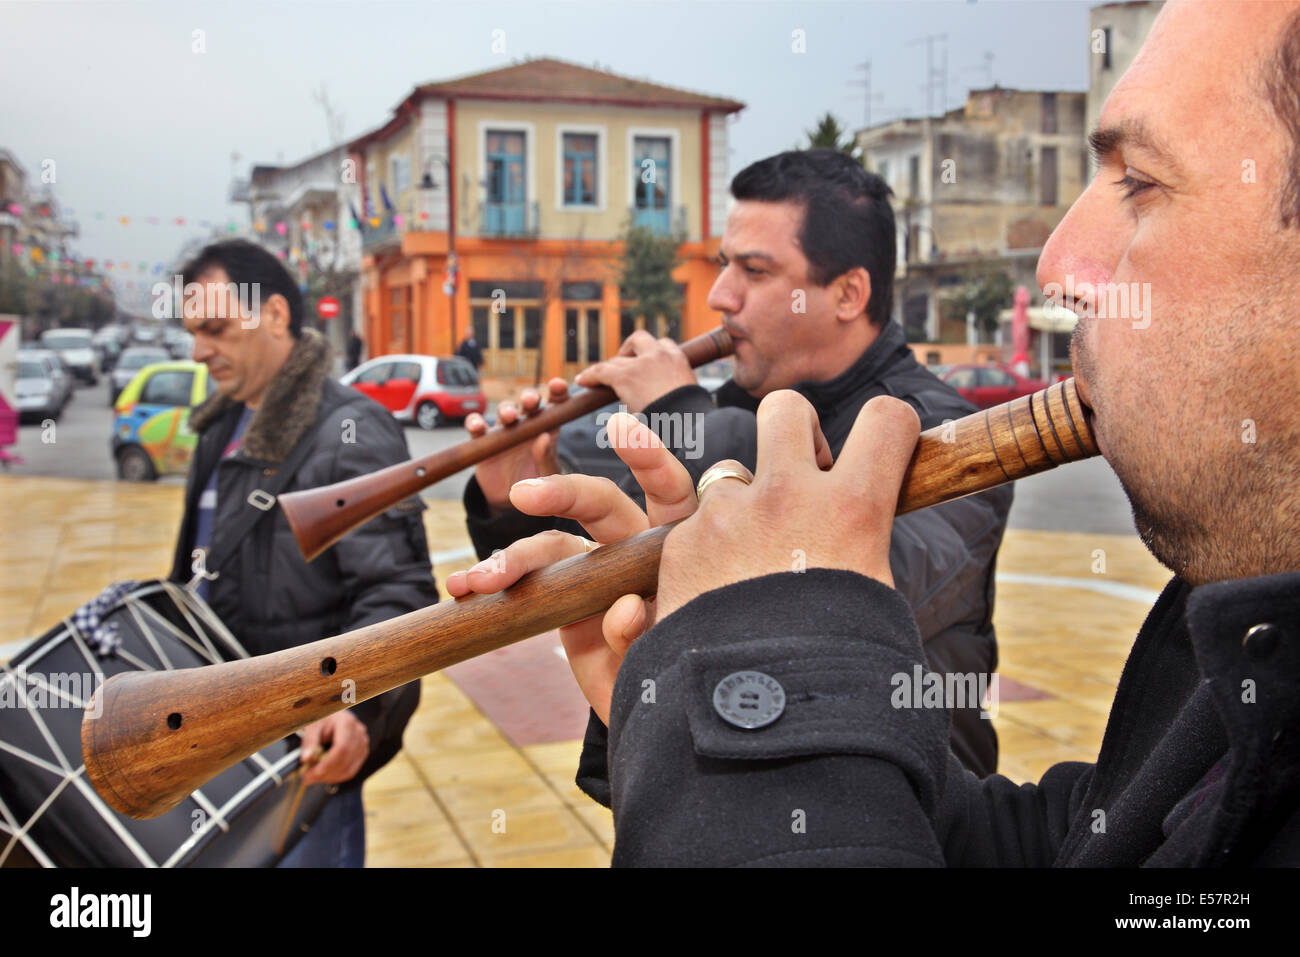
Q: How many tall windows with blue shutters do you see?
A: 3